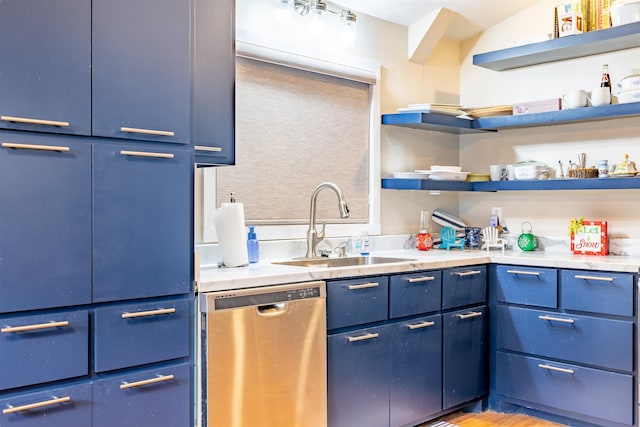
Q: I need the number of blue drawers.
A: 11